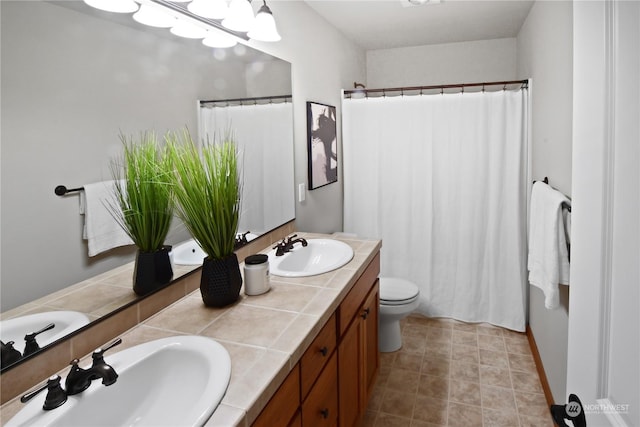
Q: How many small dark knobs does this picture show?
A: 4